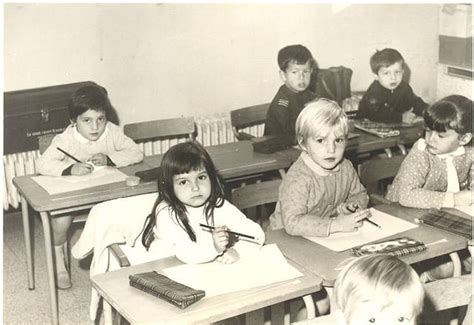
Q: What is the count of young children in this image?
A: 7